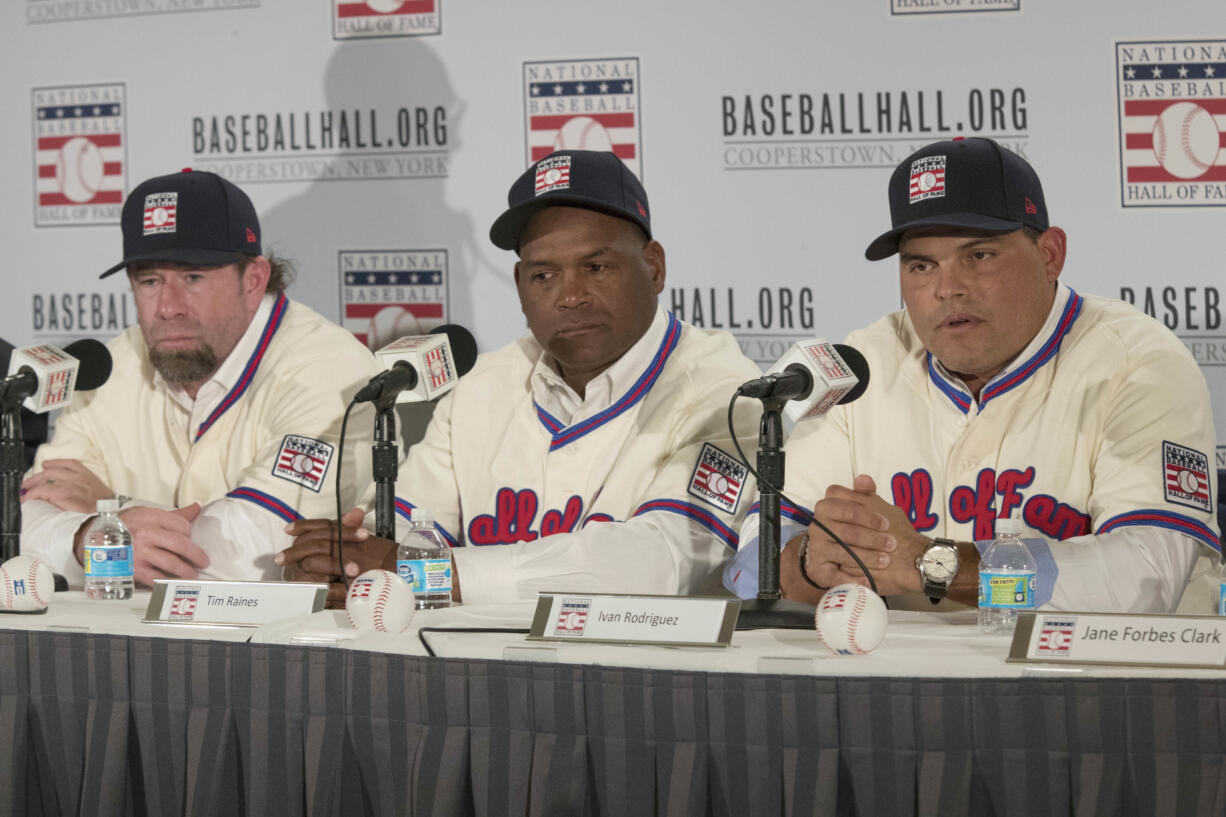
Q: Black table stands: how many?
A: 3